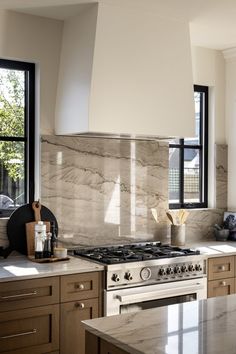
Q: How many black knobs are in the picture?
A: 8